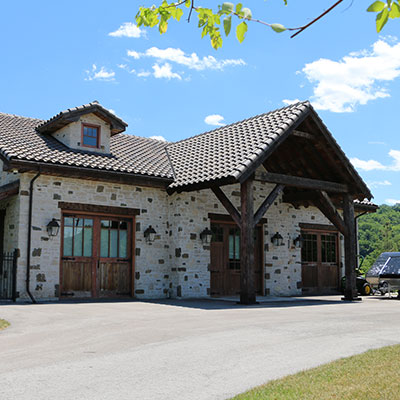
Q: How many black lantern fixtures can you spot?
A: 5